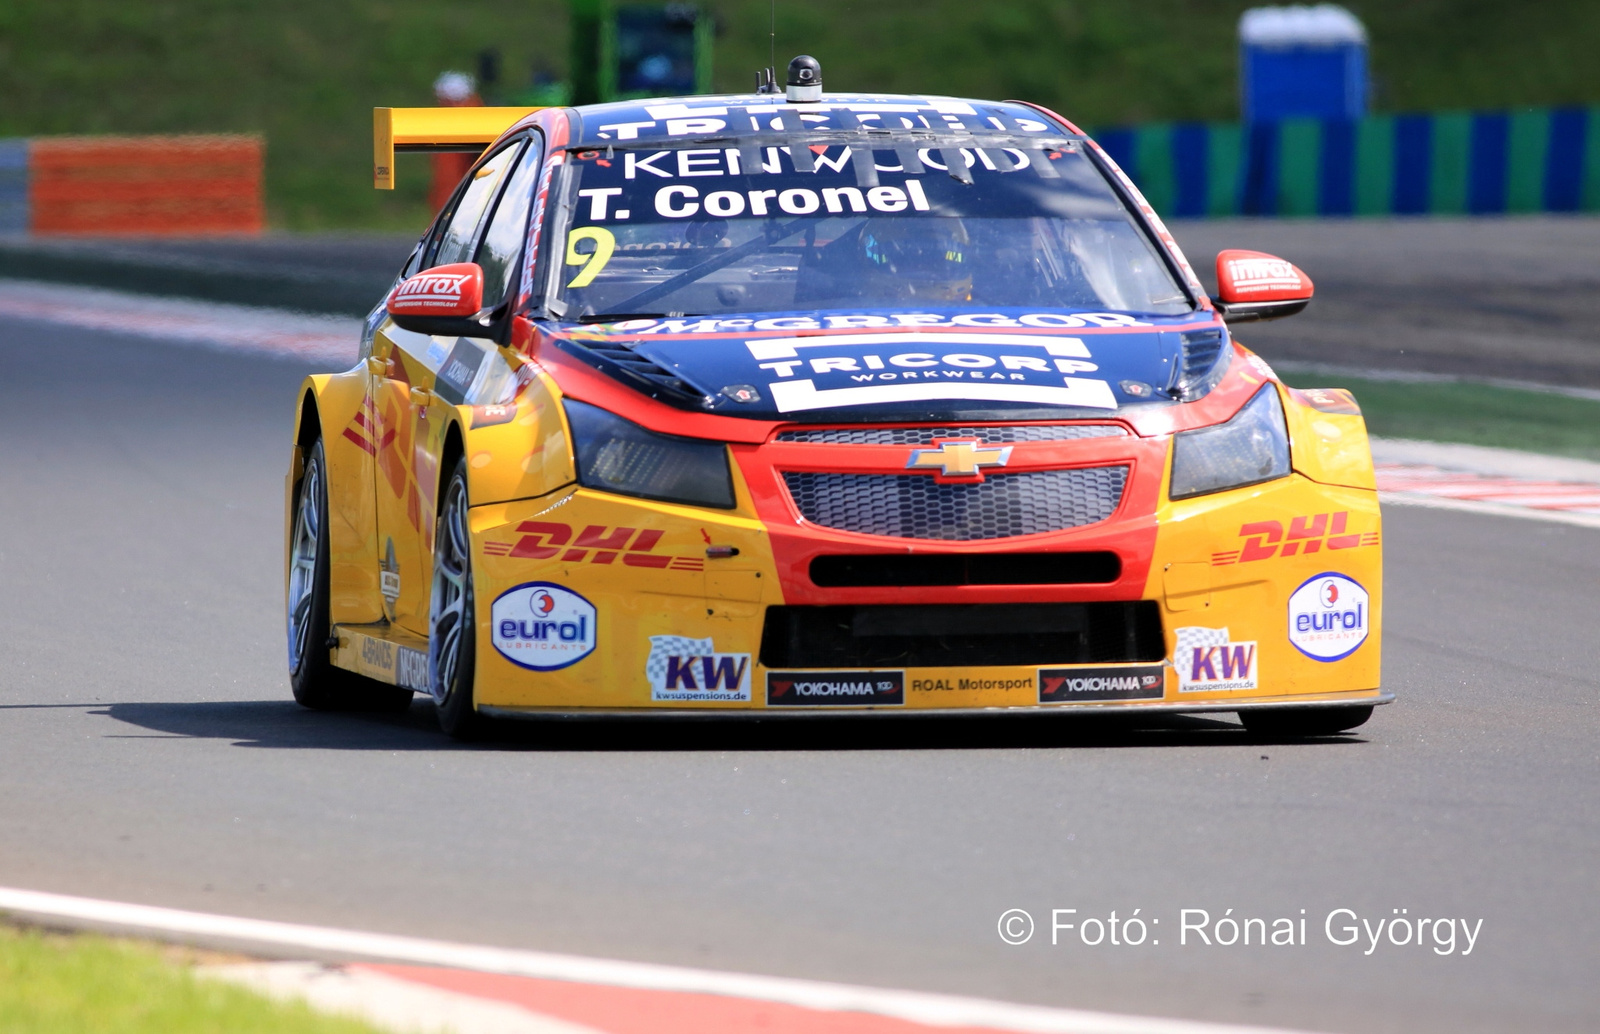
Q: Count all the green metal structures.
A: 1